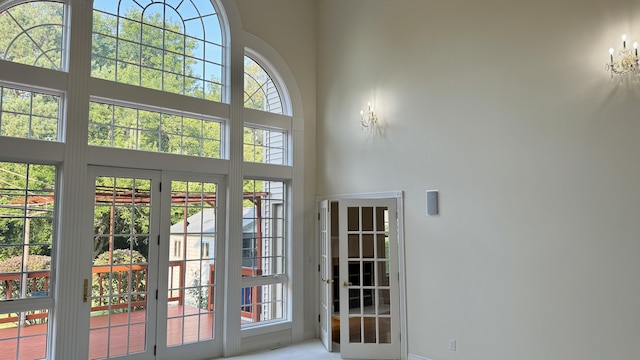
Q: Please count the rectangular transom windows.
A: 3